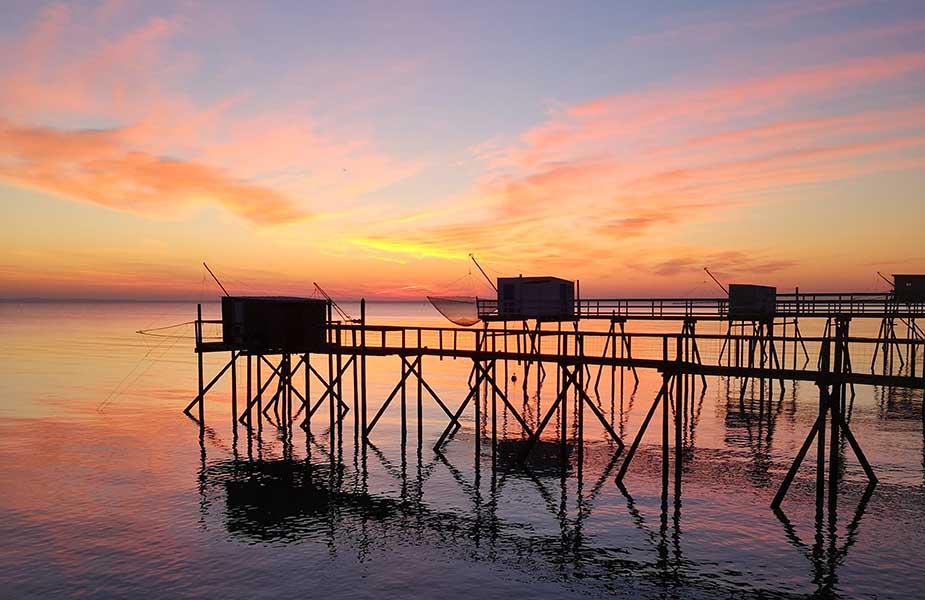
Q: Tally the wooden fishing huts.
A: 4